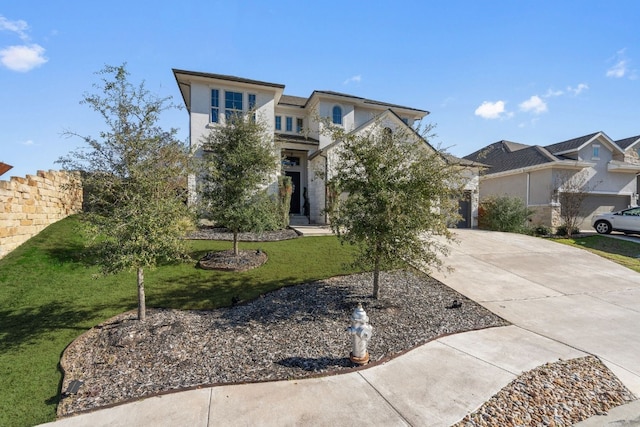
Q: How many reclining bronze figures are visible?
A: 0